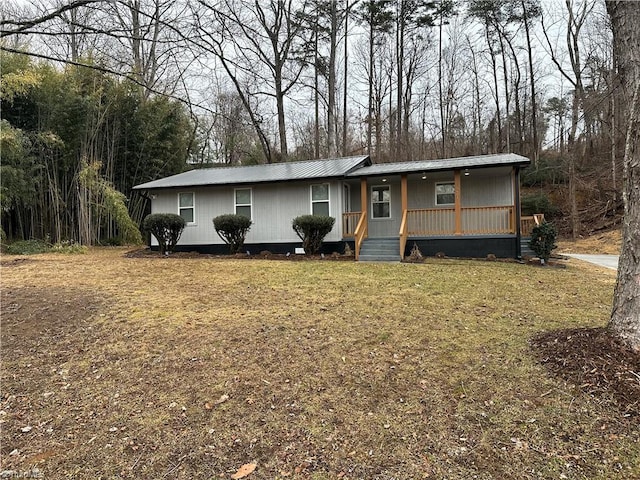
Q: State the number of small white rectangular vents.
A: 1